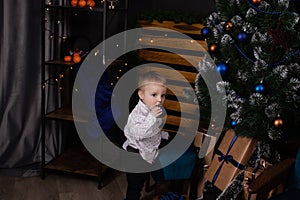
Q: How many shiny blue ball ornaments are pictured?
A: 5